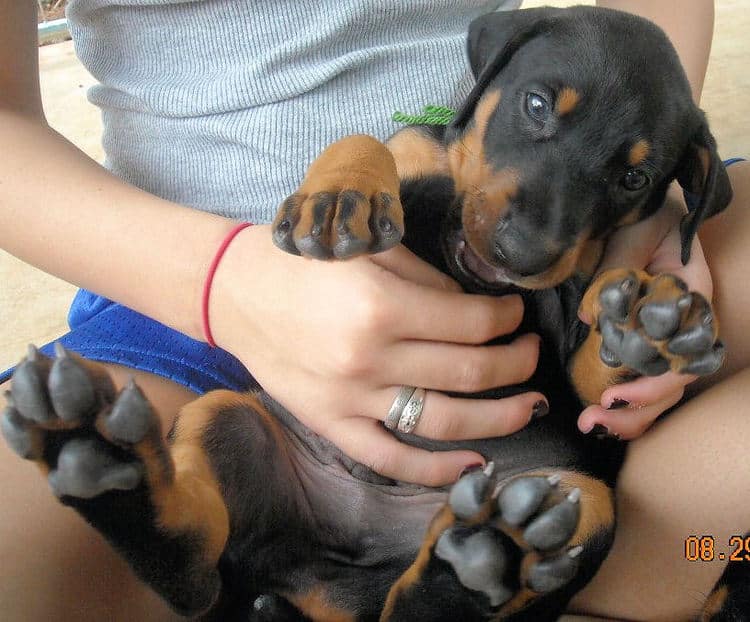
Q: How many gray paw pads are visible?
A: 15